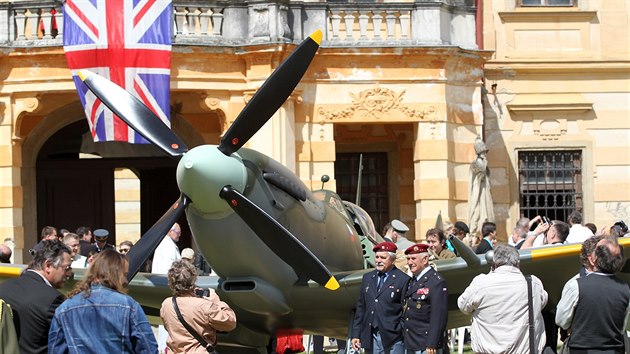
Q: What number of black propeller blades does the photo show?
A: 4